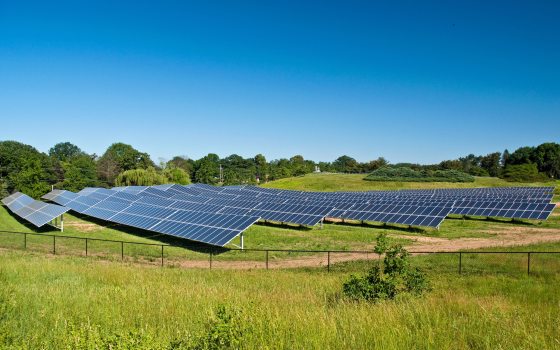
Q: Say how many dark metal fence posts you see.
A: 10